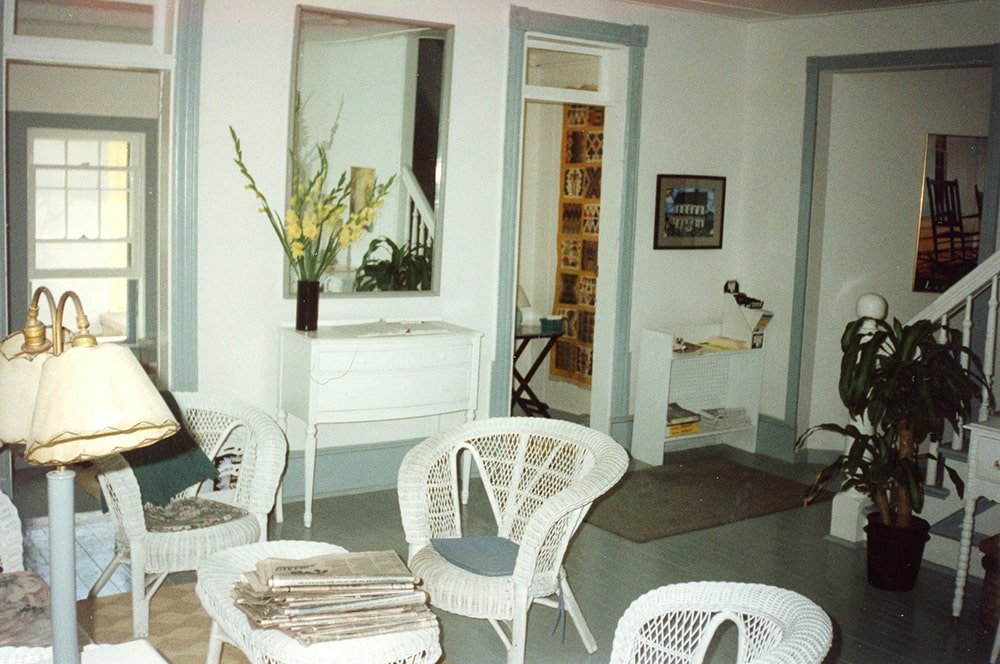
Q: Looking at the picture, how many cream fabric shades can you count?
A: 2